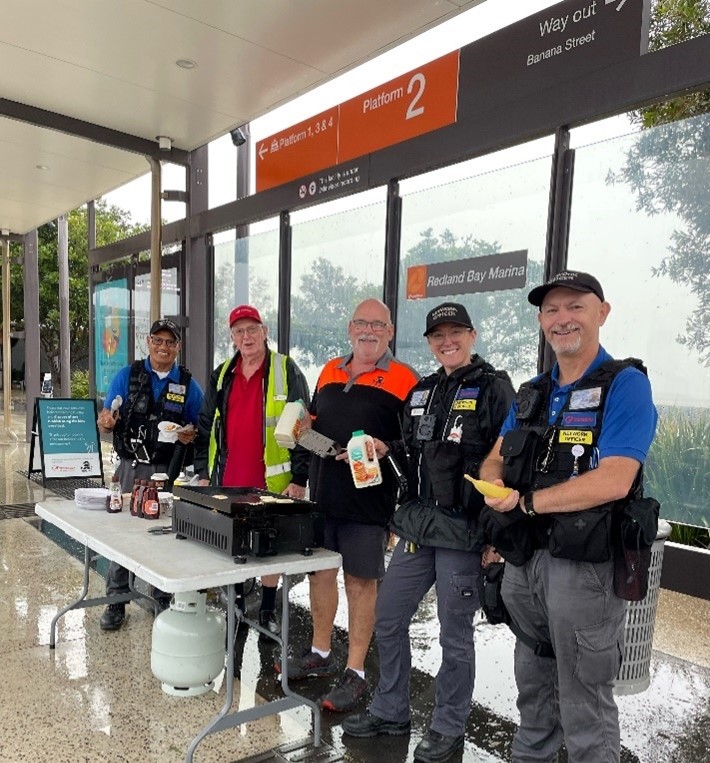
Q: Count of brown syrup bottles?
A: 4